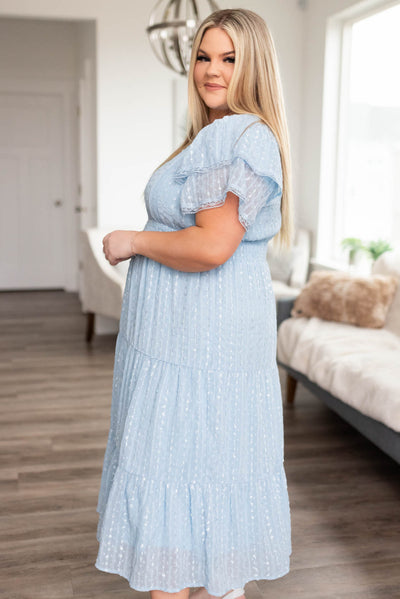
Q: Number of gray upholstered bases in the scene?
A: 1